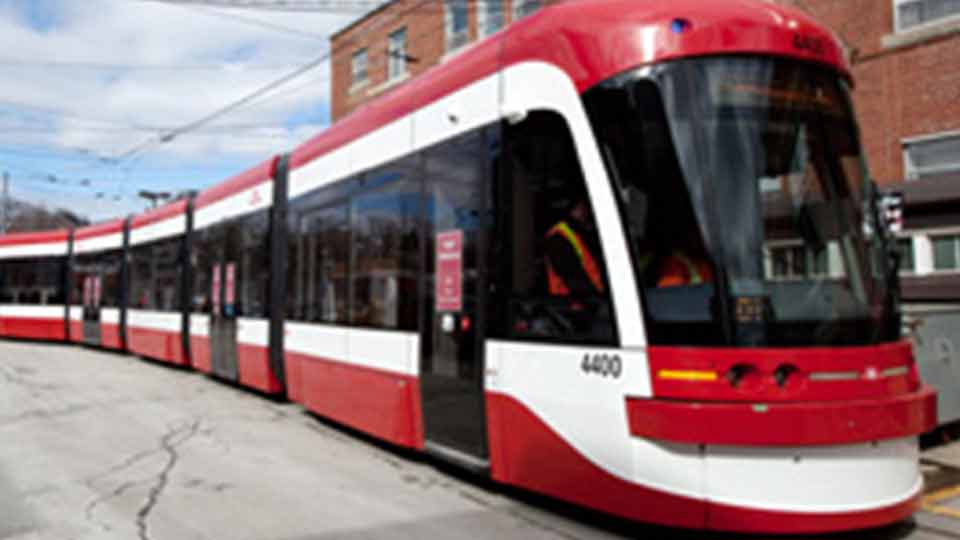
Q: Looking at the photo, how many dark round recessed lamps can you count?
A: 2